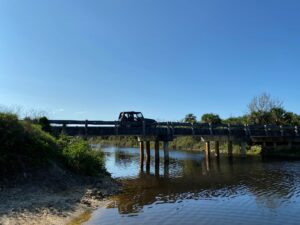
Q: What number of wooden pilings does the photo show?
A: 8